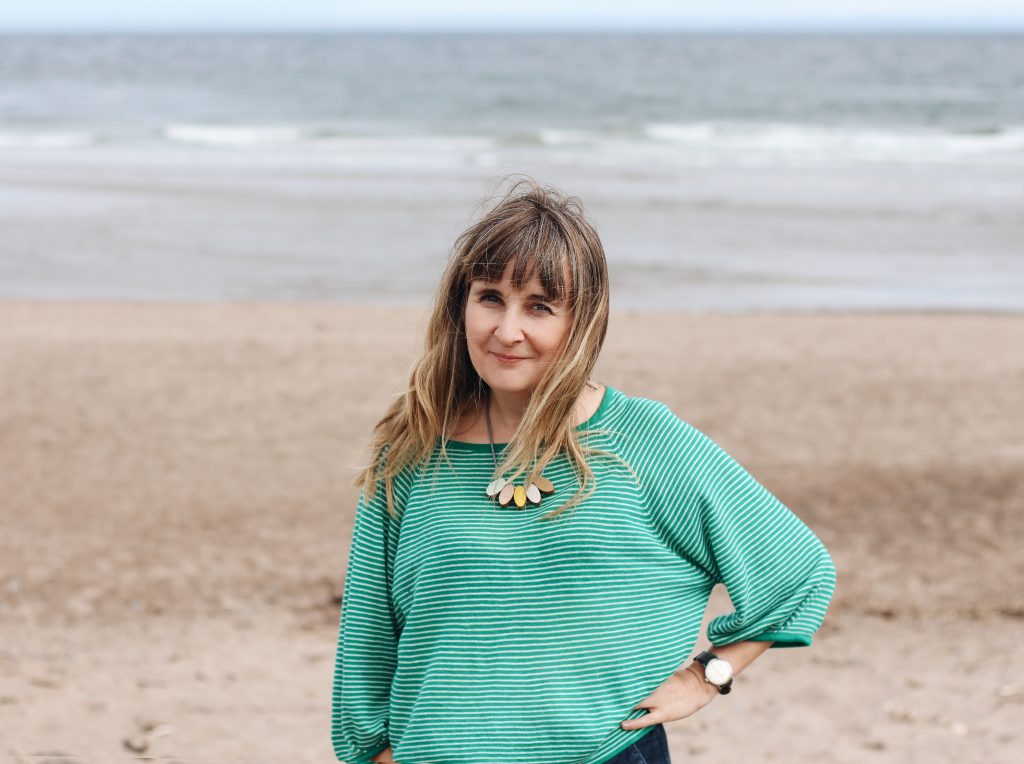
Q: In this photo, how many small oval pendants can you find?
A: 5